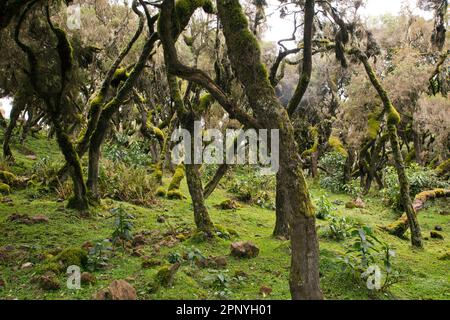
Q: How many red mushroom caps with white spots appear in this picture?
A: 0